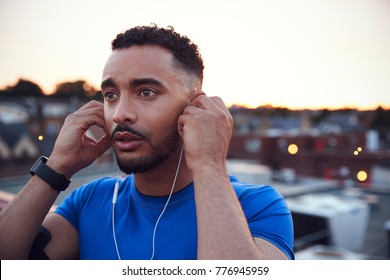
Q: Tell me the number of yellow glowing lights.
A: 5